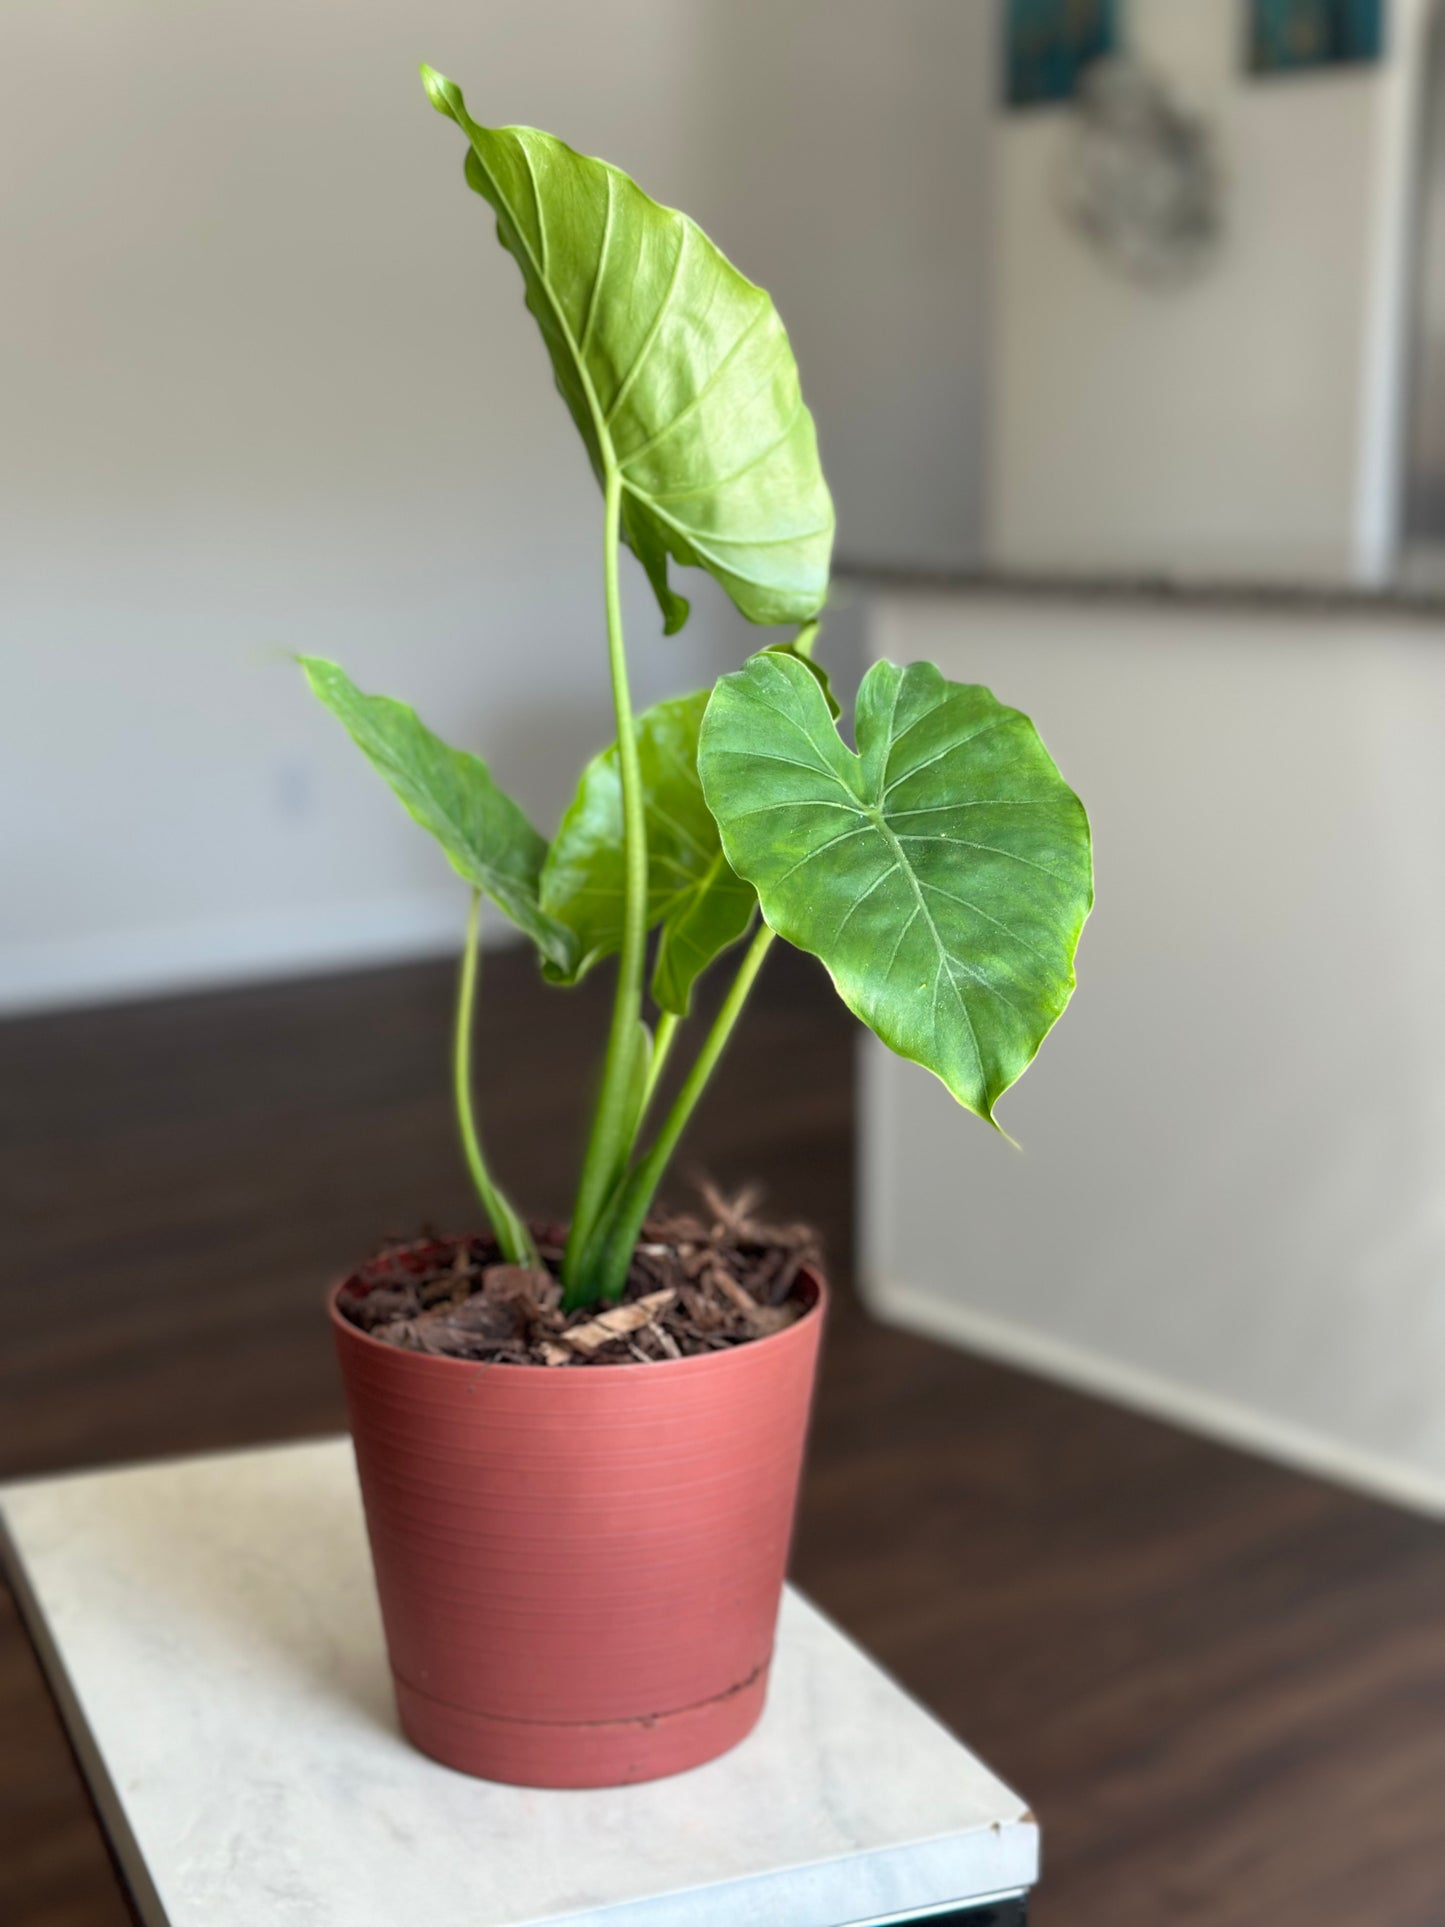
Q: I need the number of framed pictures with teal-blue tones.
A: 2